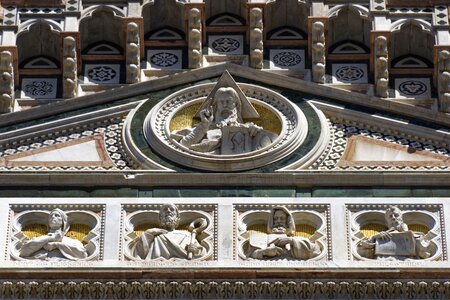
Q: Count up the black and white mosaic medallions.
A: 7